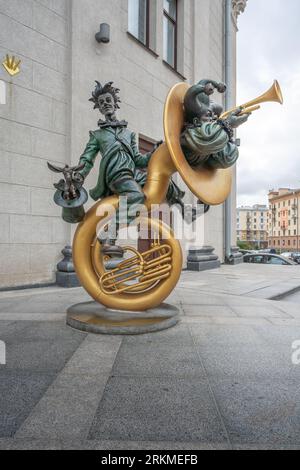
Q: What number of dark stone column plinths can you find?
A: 3